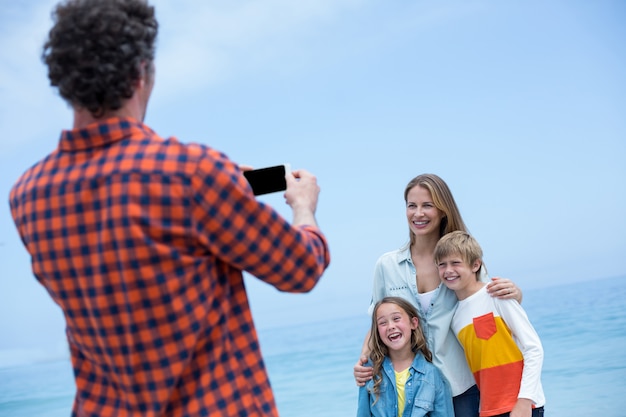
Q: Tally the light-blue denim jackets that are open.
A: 1